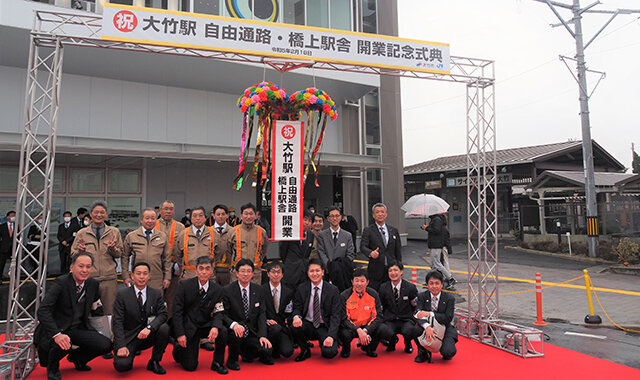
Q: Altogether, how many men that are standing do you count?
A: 10